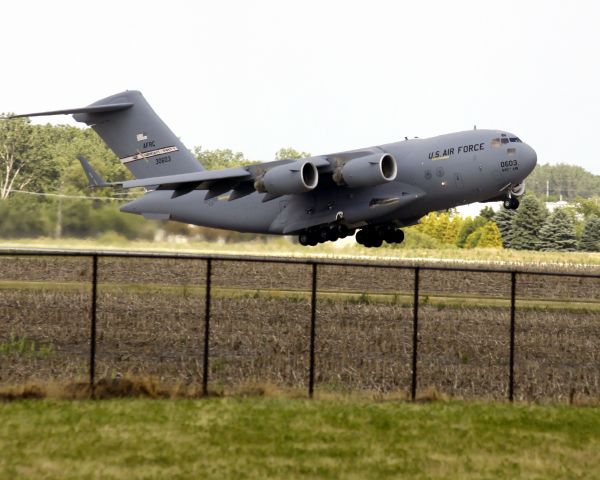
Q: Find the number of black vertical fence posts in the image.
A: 5